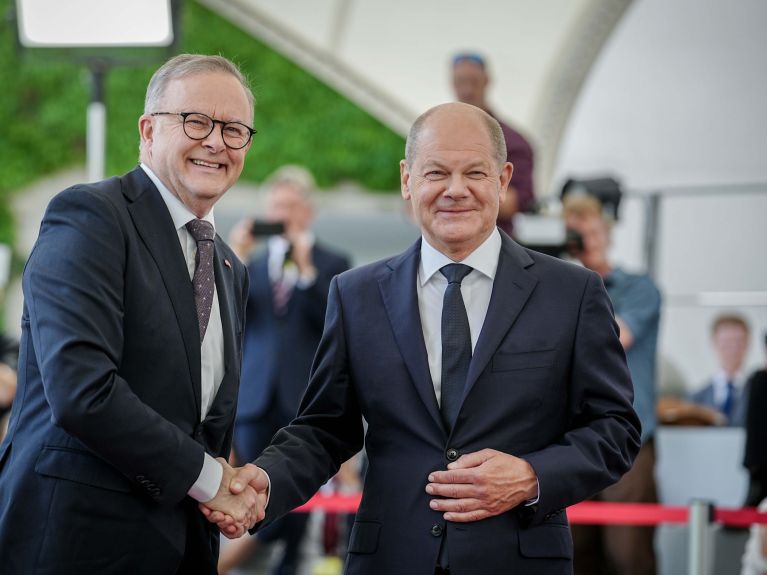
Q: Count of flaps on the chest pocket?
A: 0